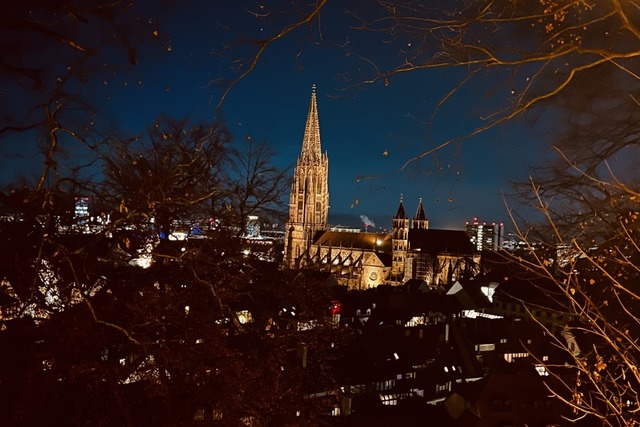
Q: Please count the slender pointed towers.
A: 3